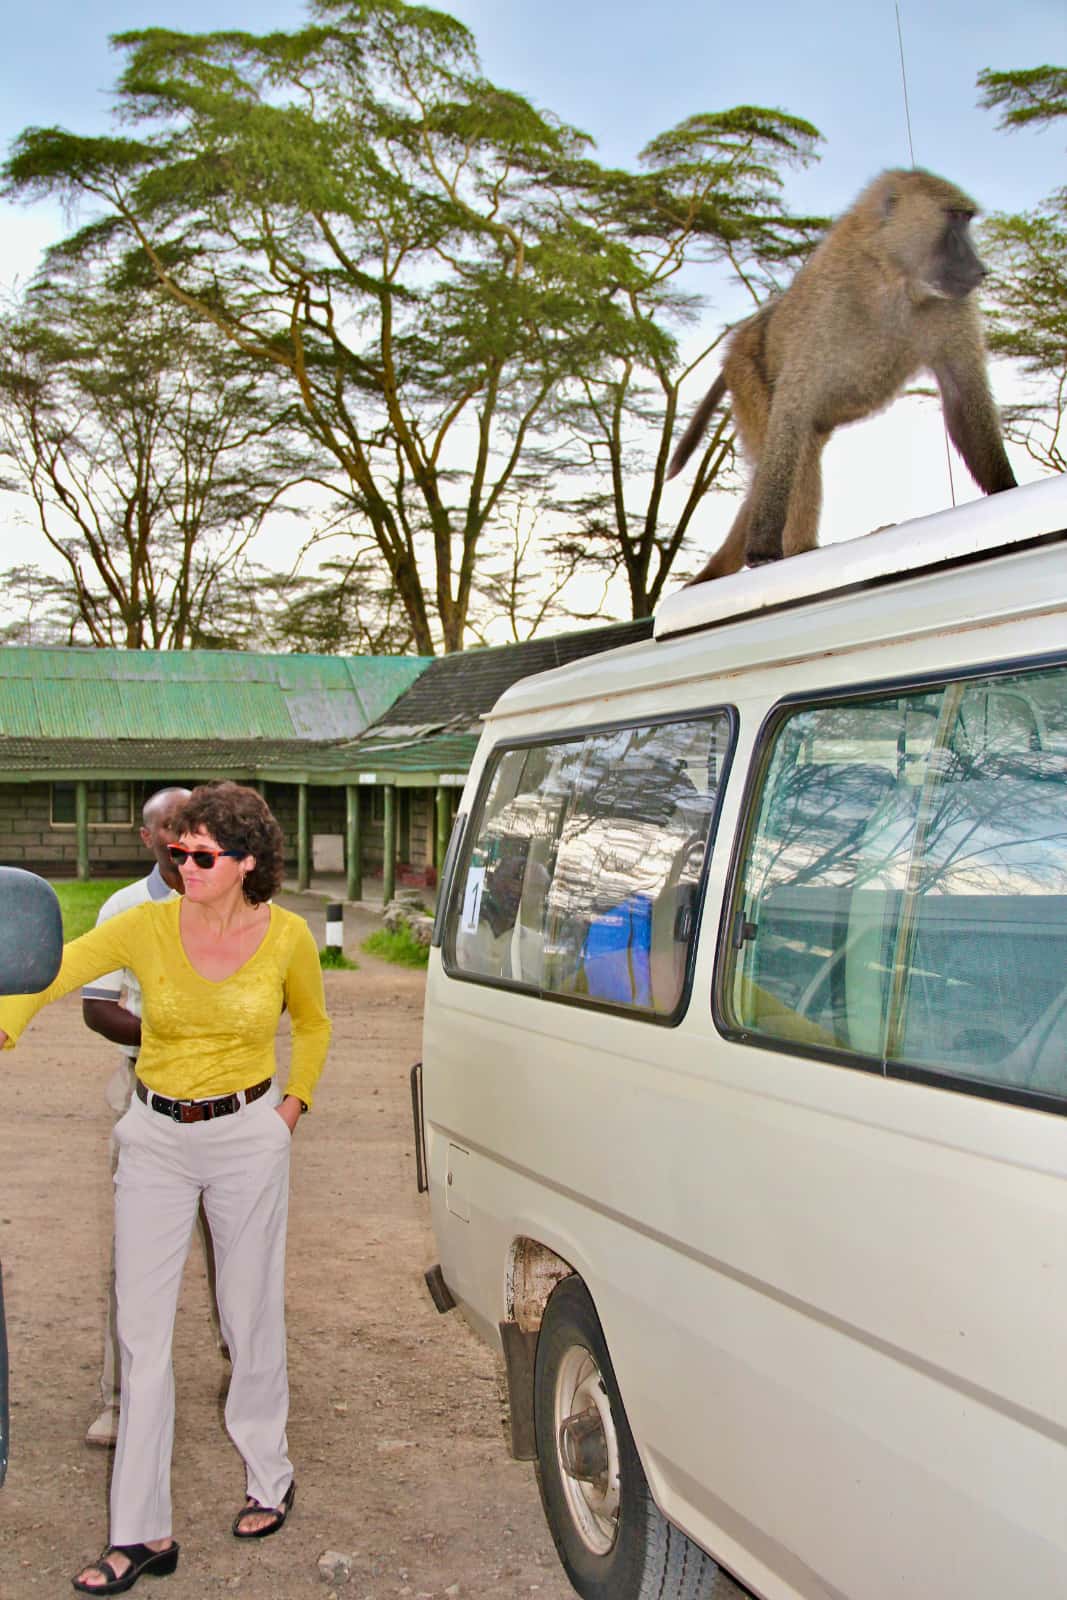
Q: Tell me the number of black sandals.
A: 2